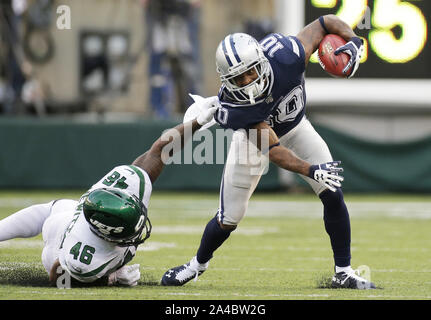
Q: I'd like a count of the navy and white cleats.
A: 2